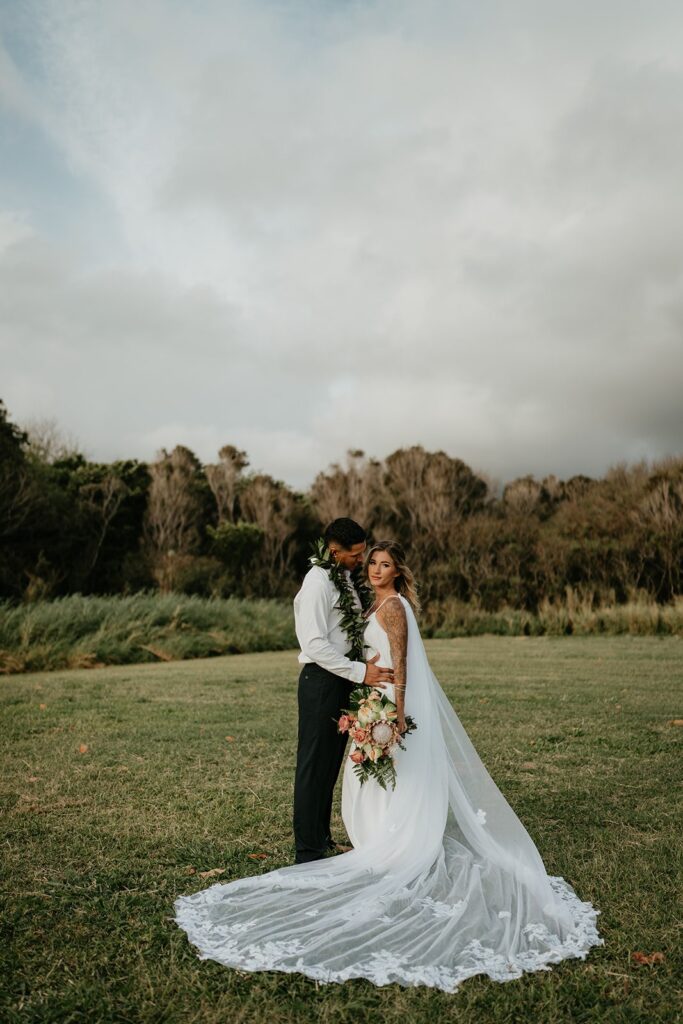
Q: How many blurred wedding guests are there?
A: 0